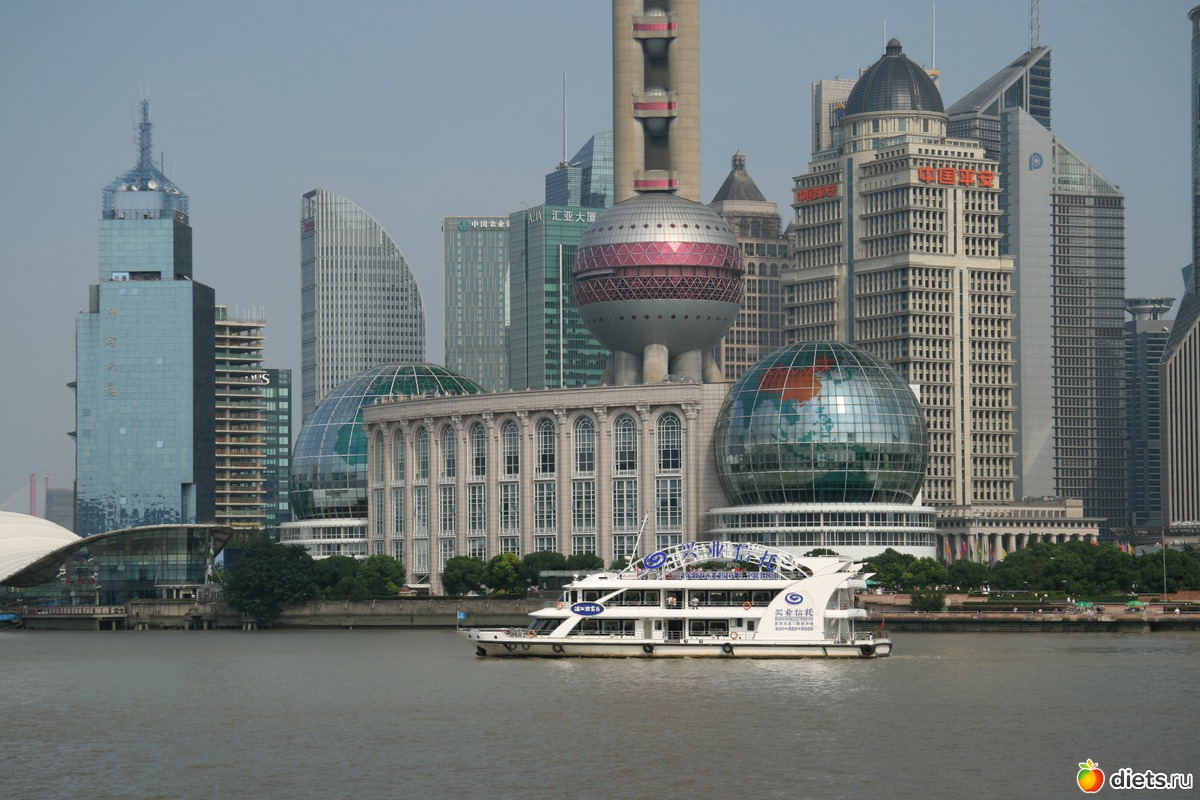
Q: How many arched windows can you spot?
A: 10